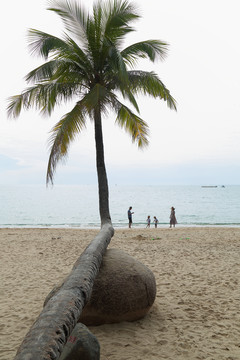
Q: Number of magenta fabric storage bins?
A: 0